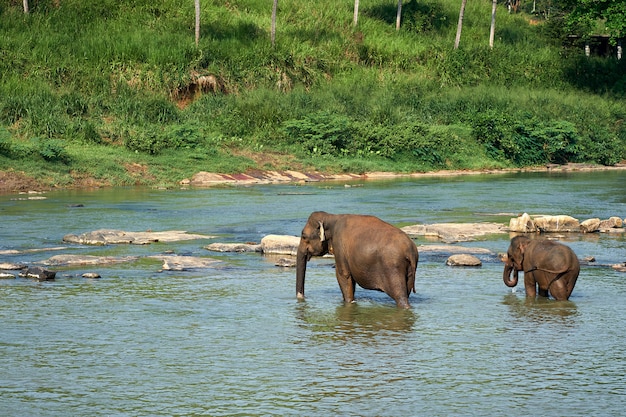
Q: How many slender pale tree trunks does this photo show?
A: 7